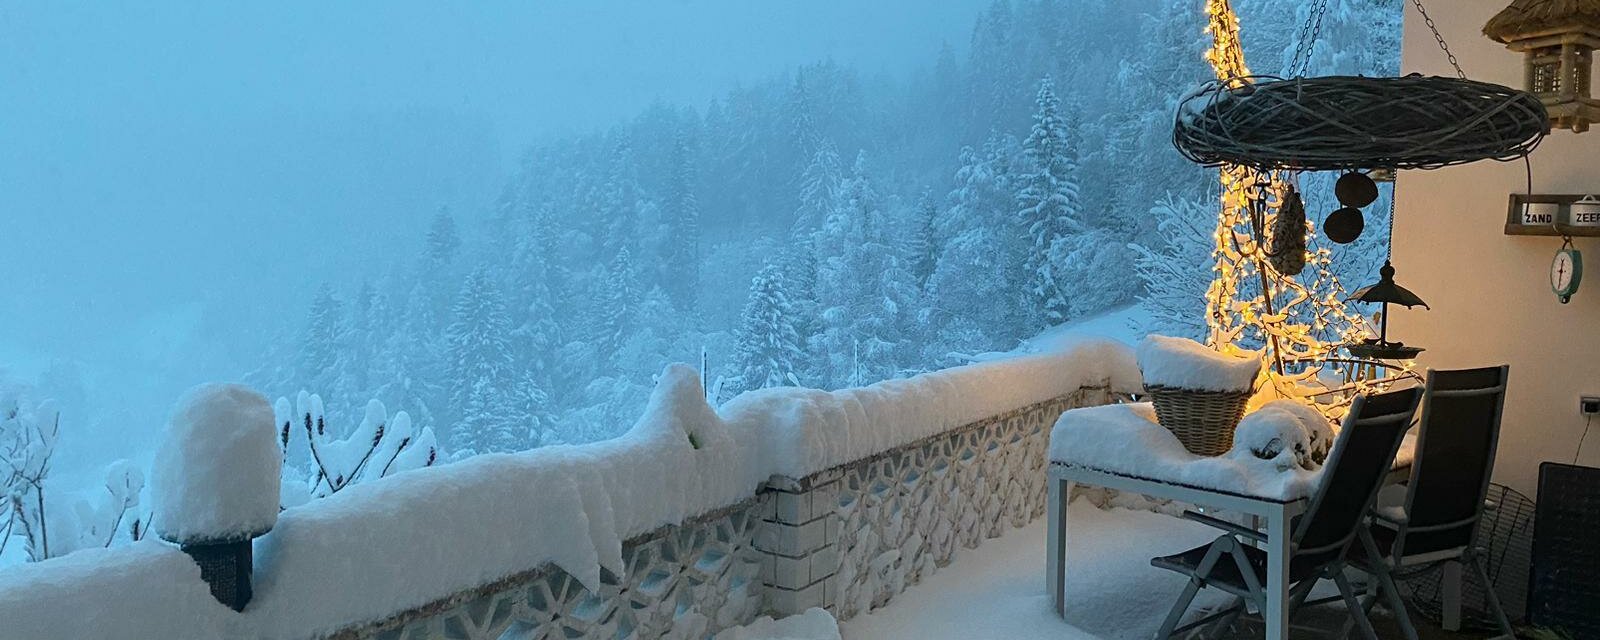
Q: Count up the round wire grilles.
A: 1